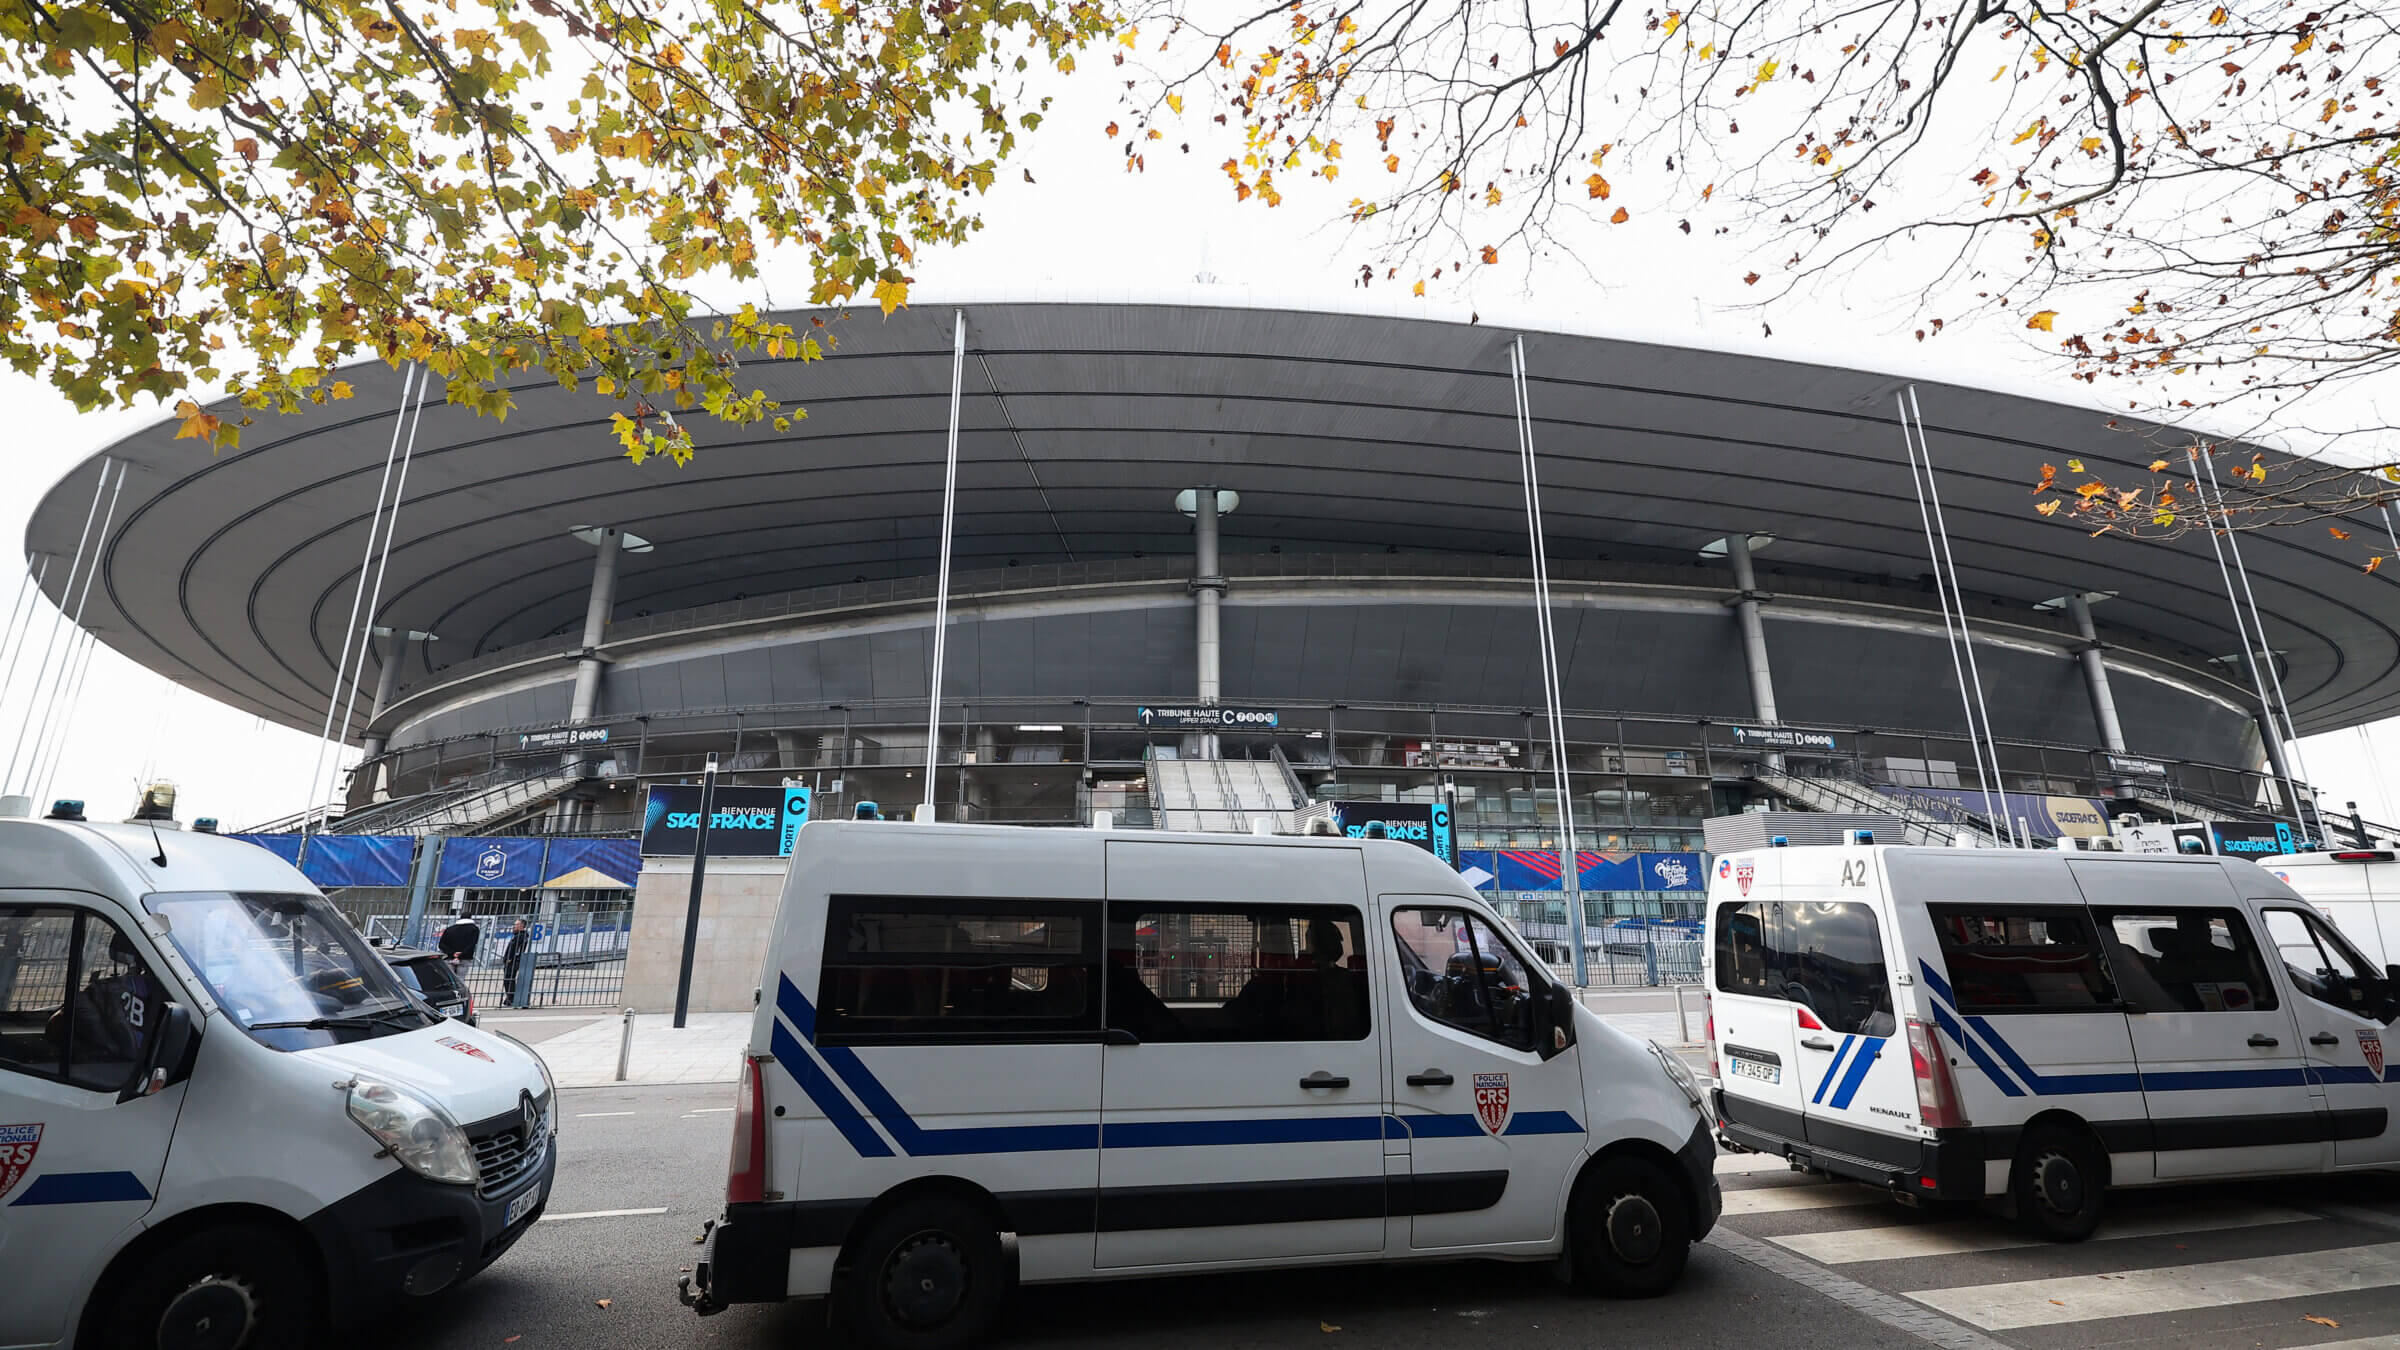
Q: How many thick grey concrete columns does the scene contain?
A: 6